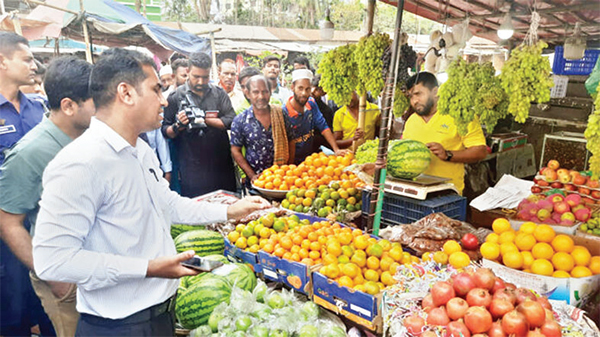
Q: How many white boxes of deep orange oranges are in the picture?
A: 1